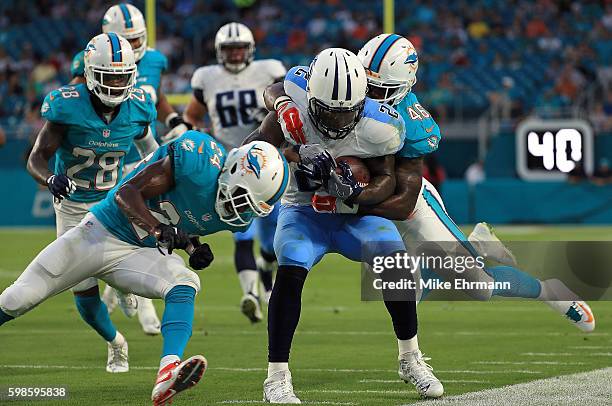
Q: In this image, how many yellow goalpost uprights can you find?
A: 2